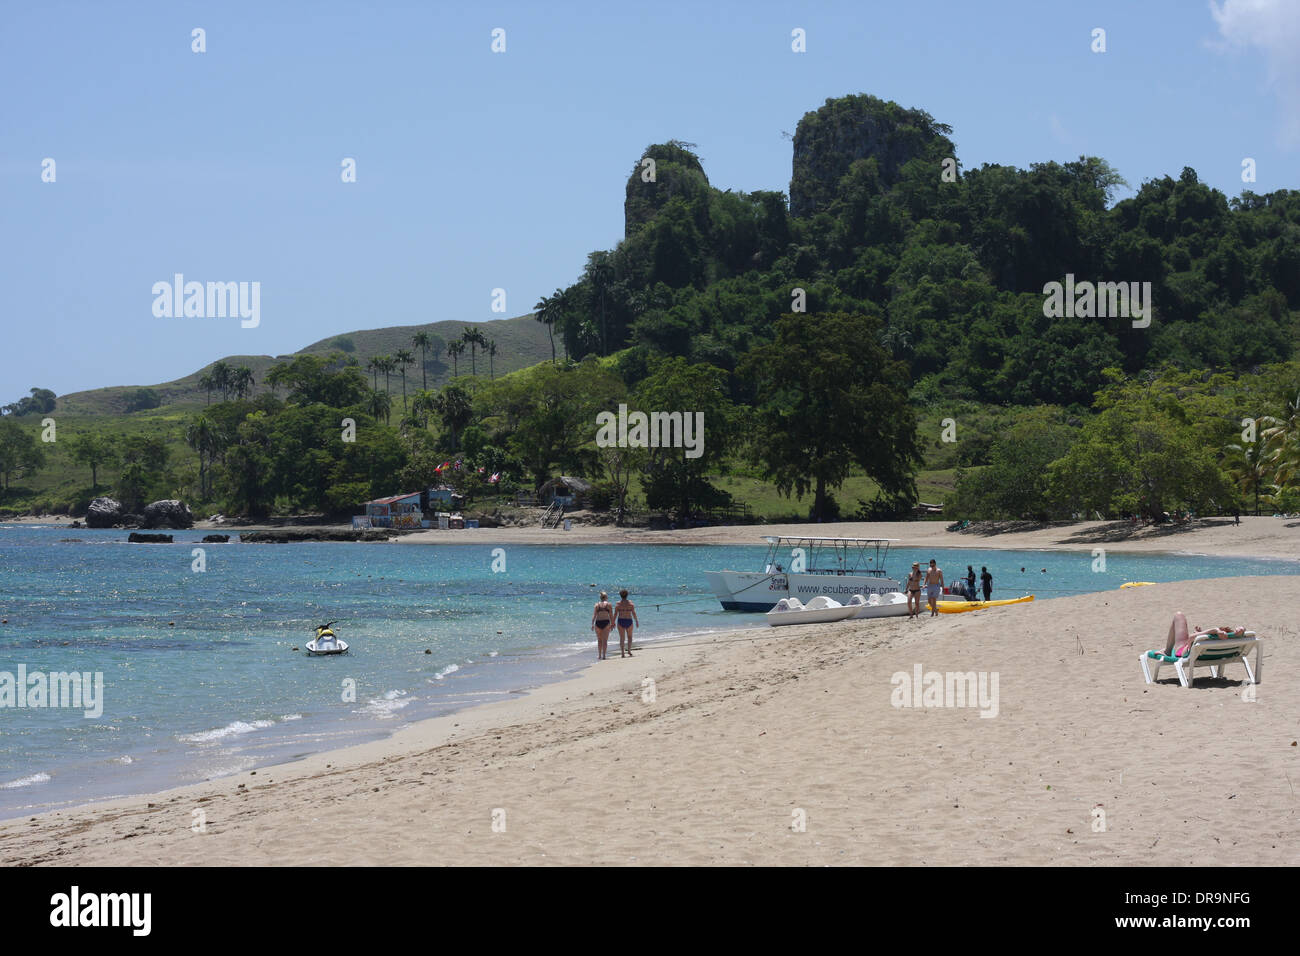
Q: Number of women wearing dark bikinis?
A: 3